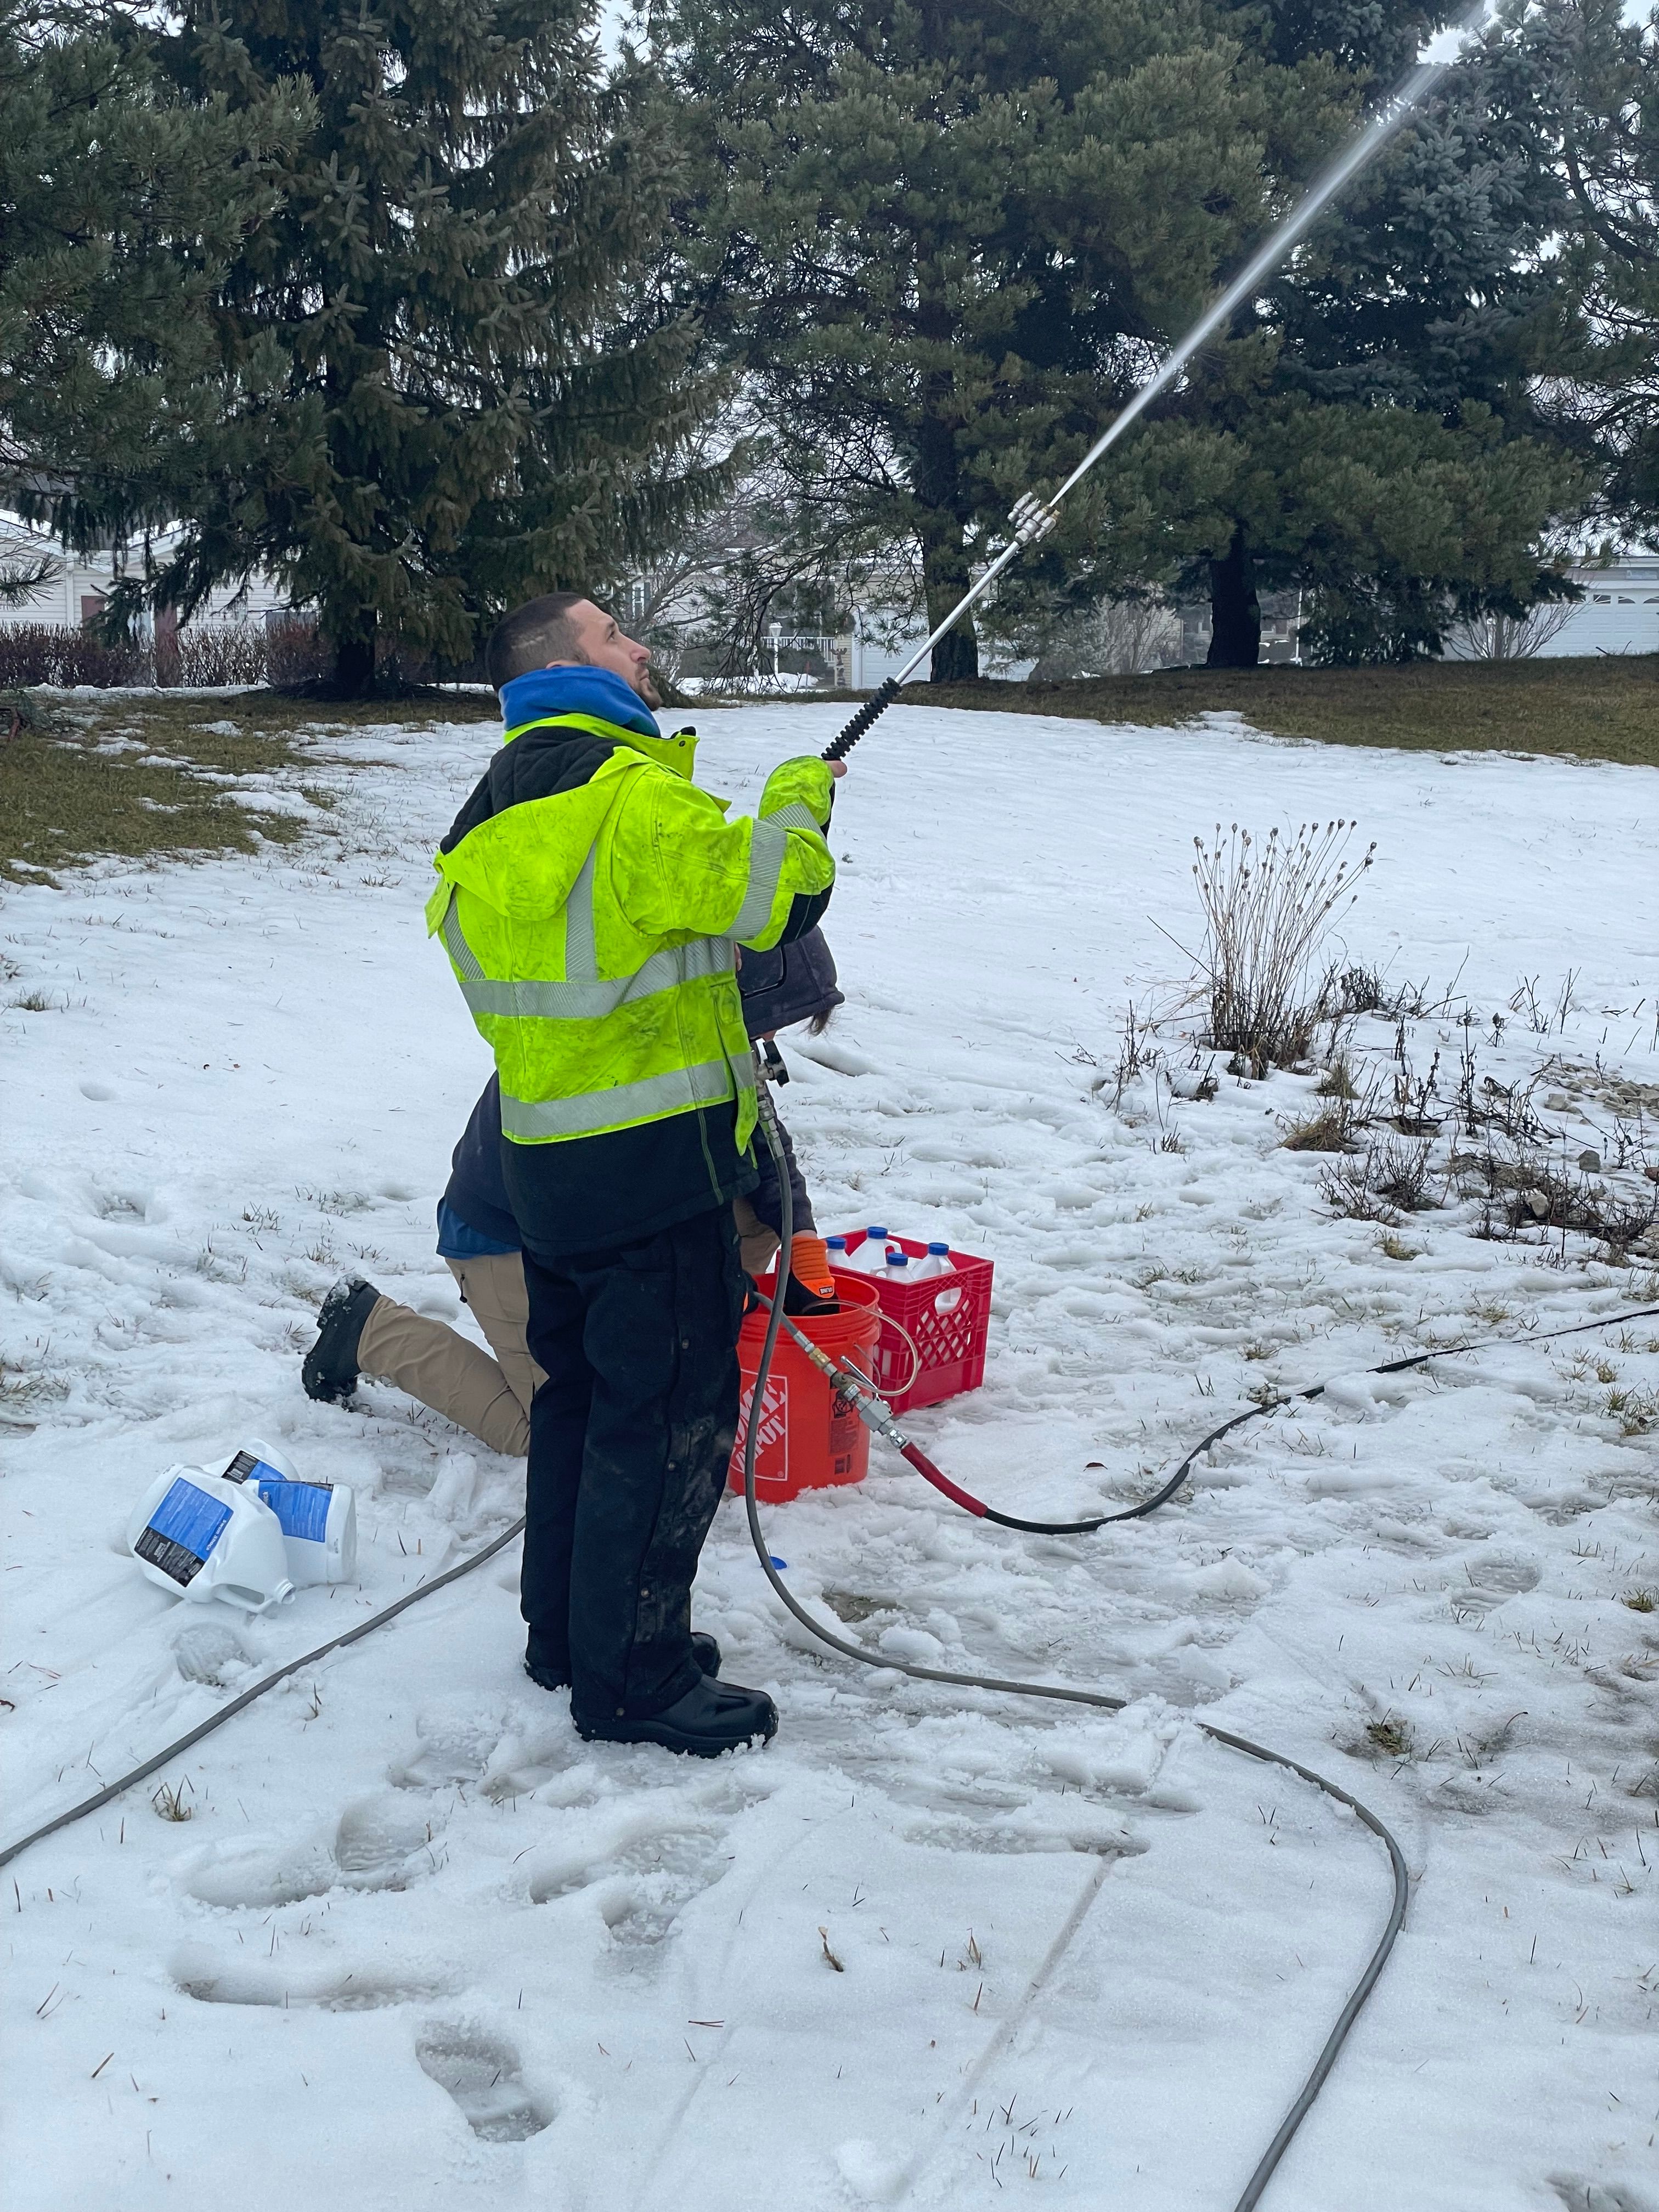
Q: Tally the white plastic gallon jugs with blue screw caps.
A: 4